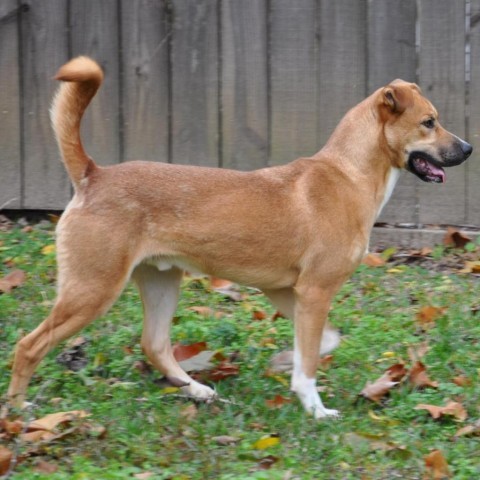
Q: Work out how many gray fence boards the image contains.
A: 11